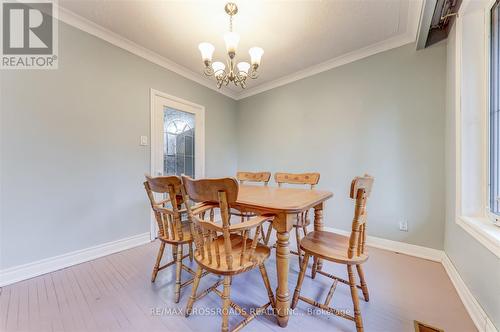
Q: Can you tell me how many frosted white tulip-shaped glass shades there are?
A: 5